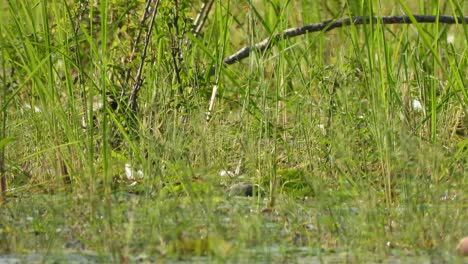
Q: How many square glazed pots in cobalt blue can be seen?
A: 0